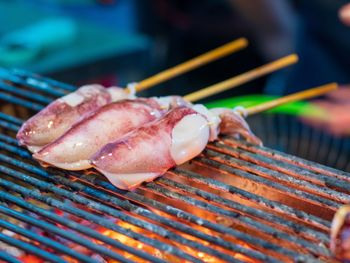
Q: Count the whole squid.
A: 3